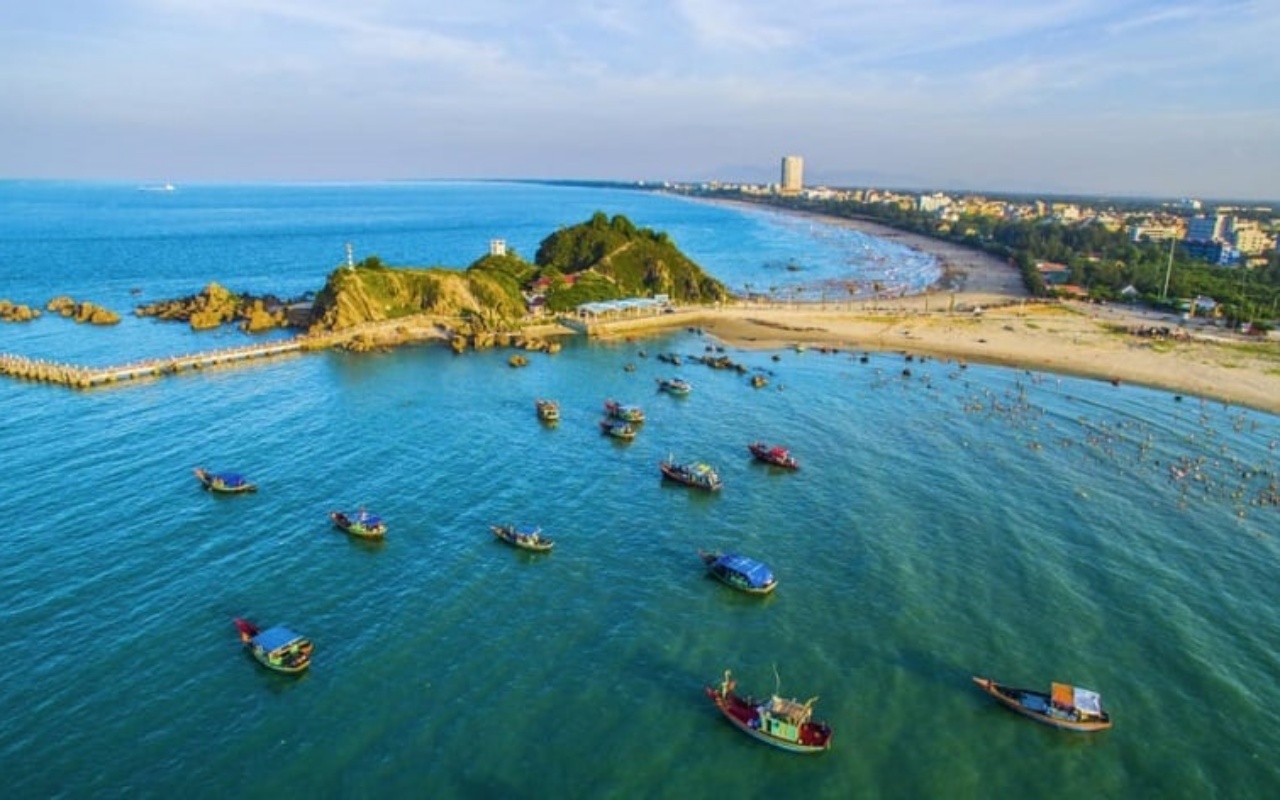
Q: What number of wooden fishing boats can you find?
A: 13